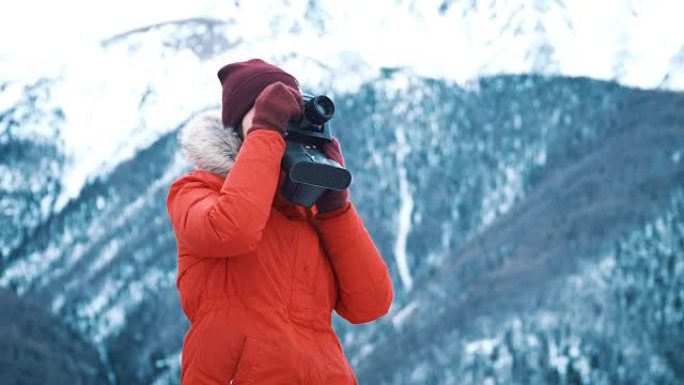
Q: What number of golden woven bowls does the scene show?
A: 0